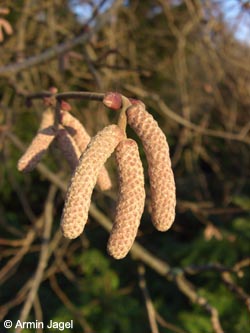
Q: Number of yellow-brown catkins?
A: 6